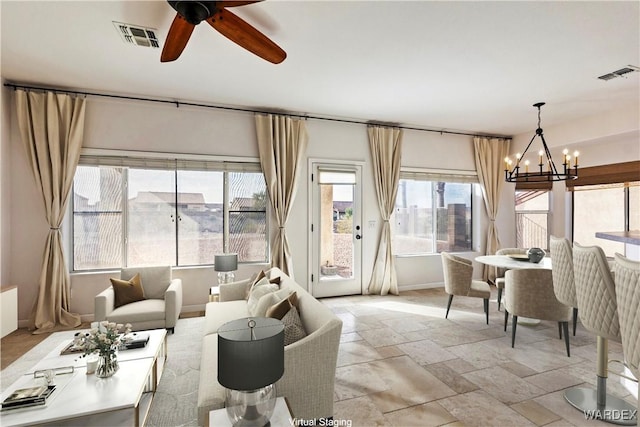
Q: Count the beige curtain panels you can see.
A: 4